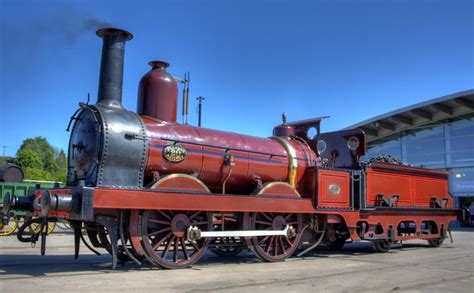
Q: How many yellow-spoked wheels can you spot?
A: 2